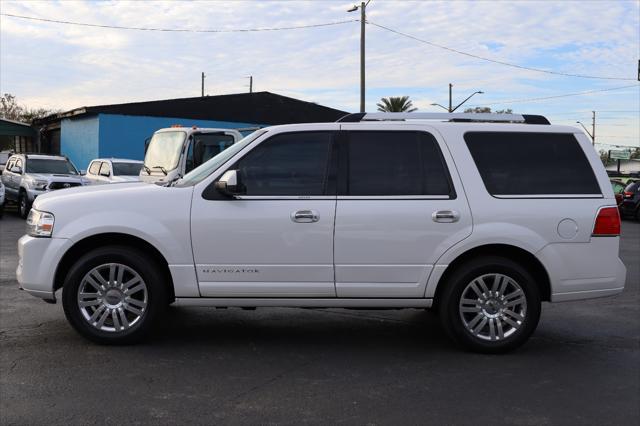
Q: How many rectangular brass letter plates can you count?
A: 0